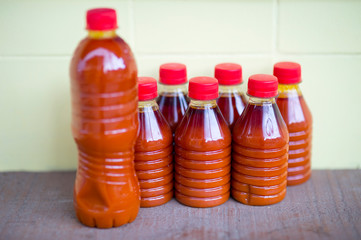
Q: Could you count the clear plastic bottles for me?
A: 7